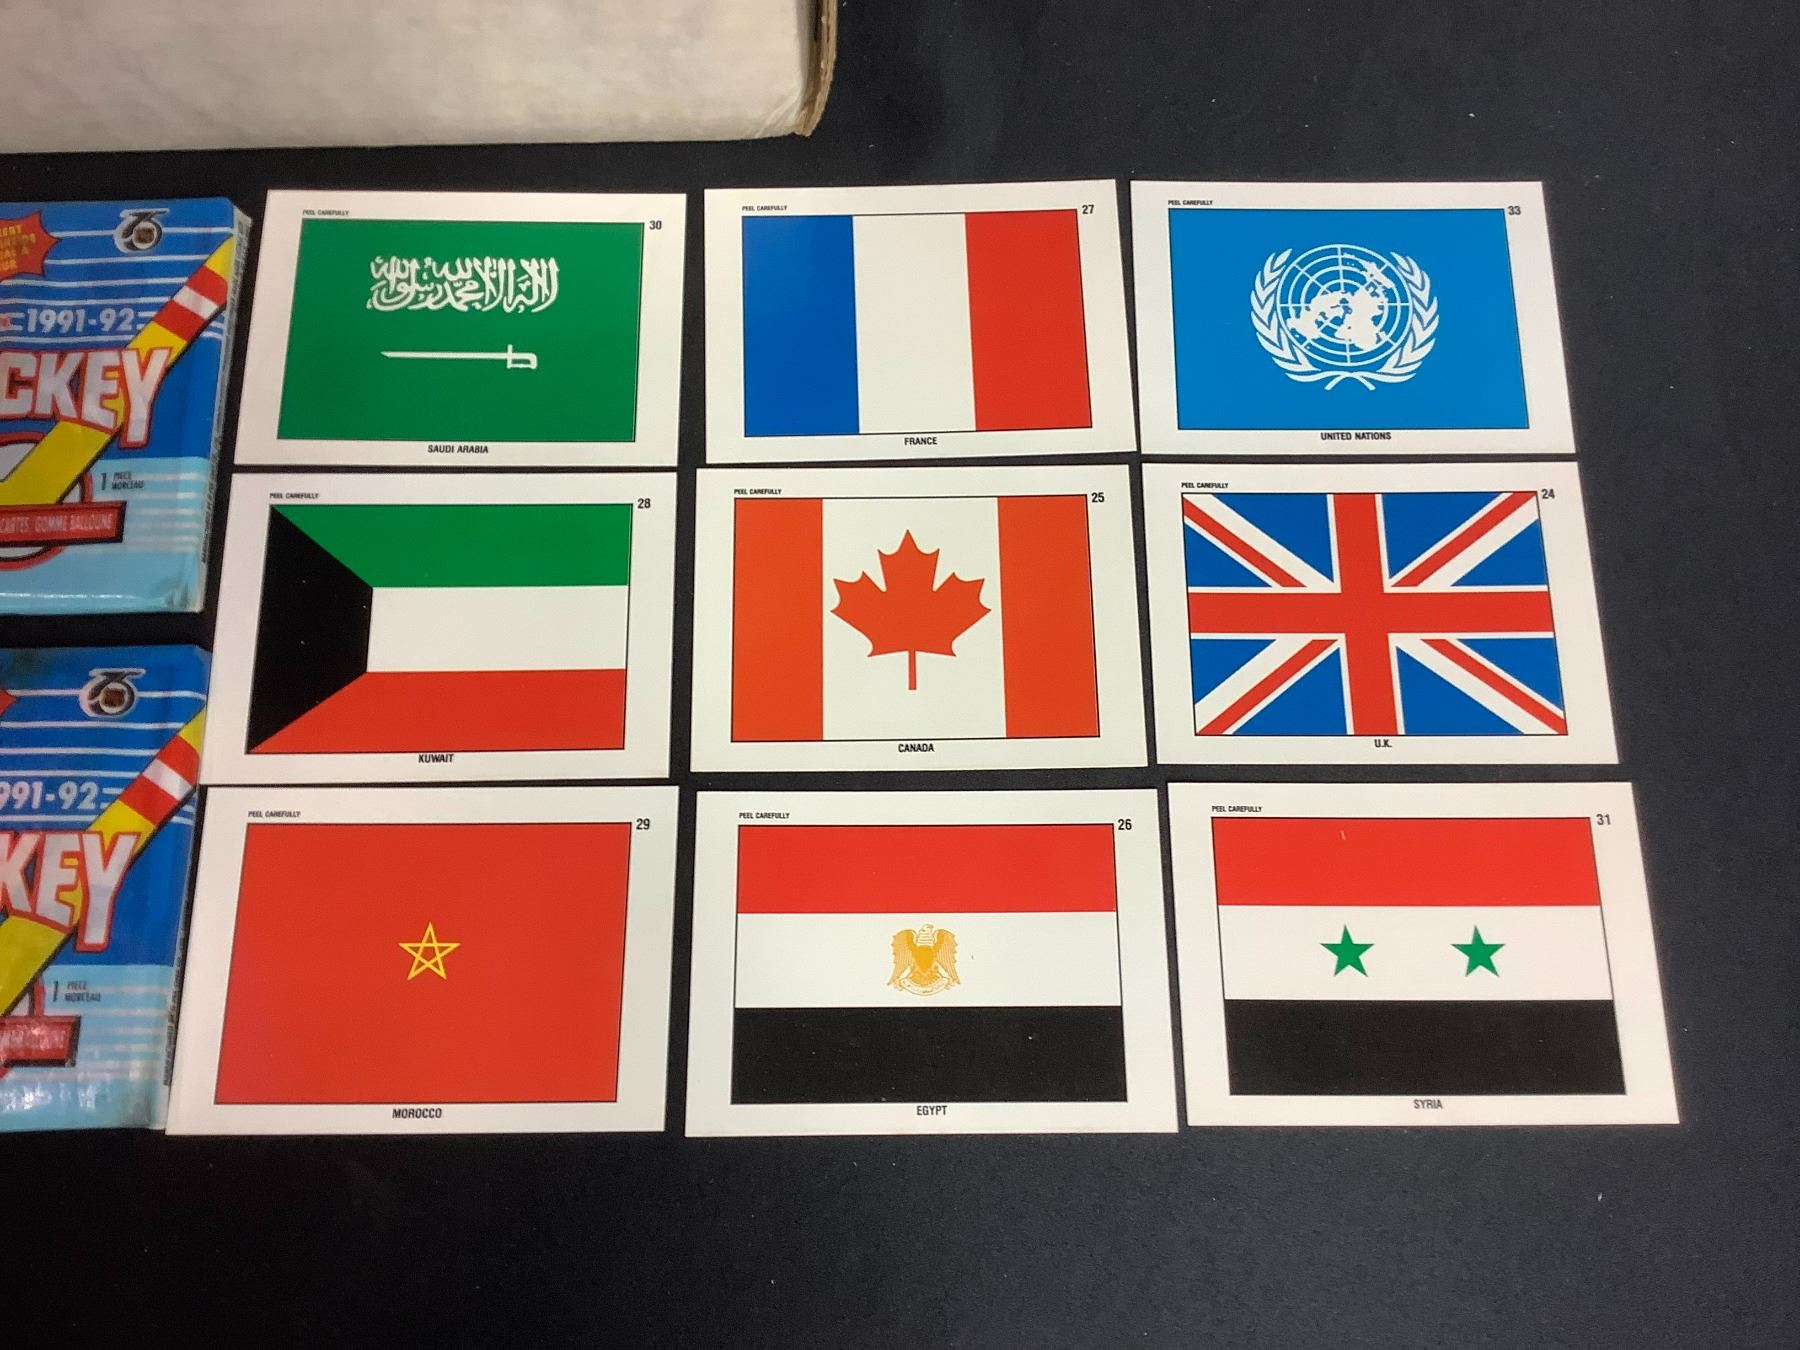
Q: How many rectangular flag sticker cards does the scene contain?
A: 9